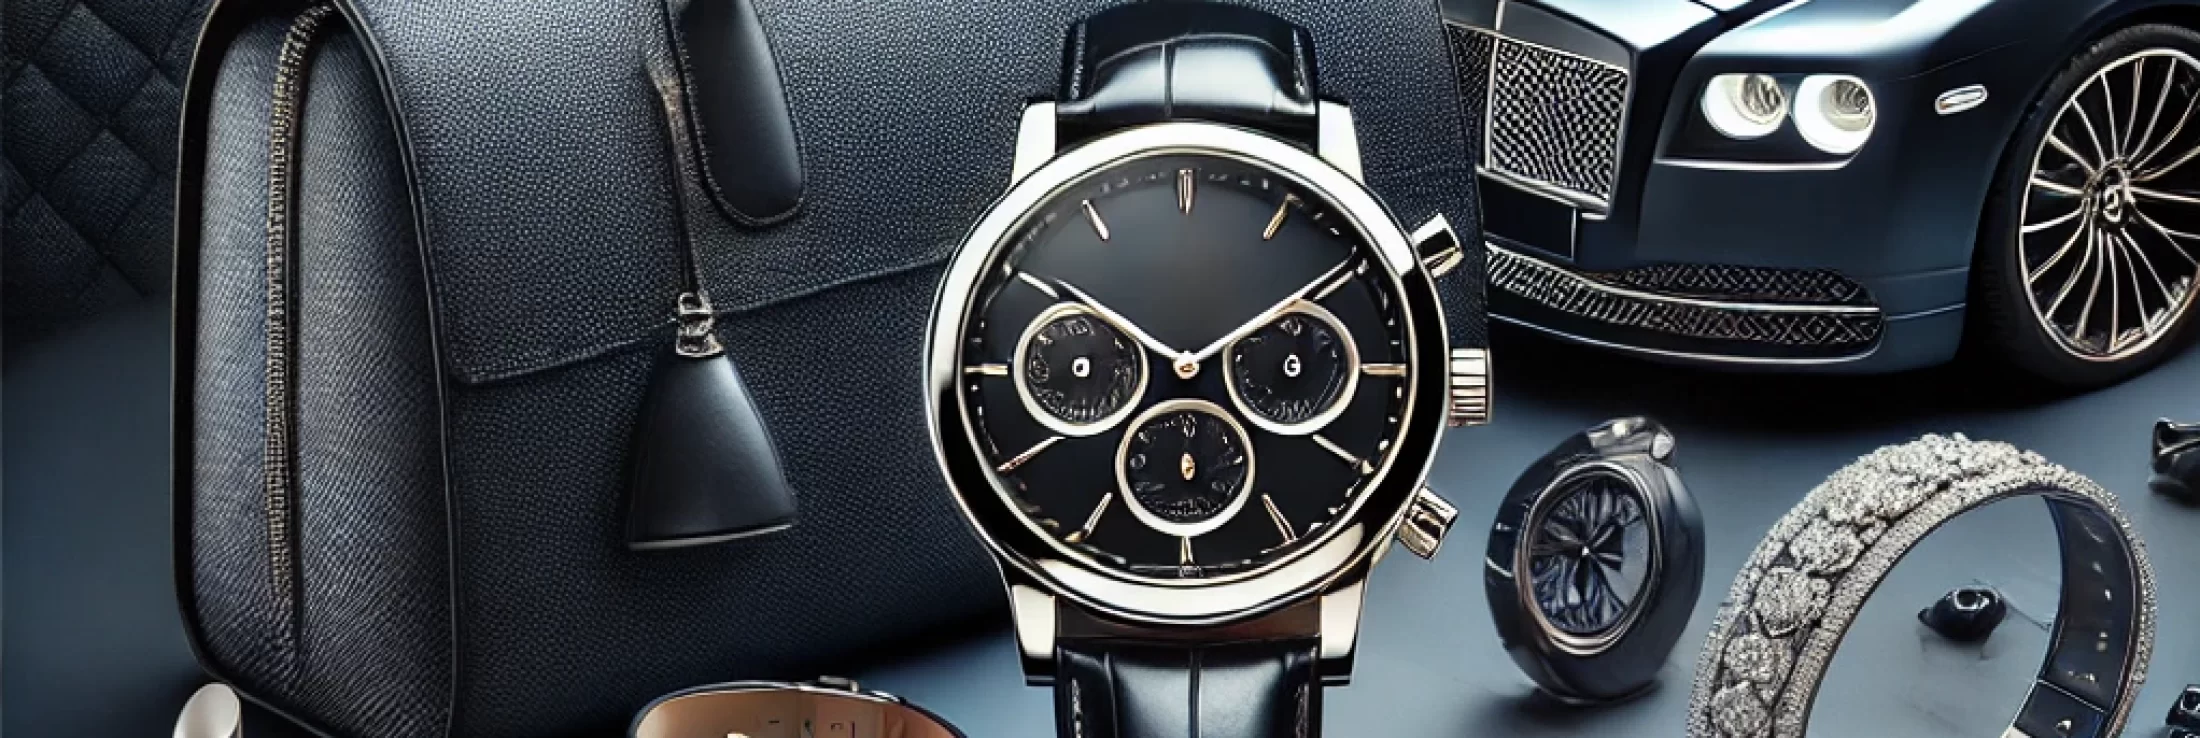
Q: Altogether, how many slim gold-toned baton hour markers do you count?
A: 12